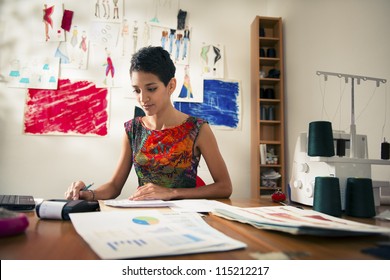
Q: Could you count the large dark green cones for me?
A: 3